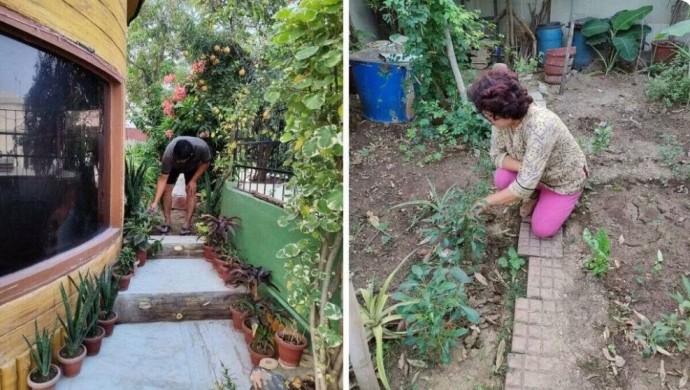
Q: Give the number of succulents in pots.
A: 4